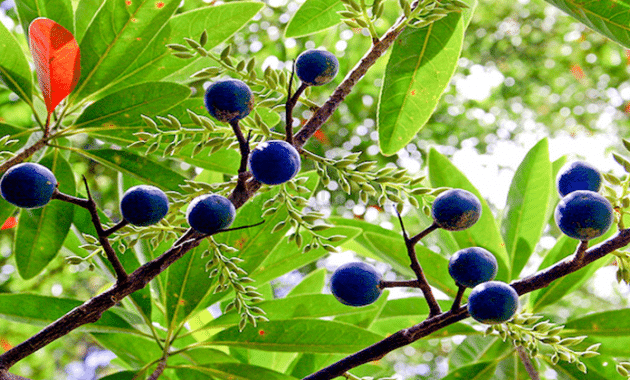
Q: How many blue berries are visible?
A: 12